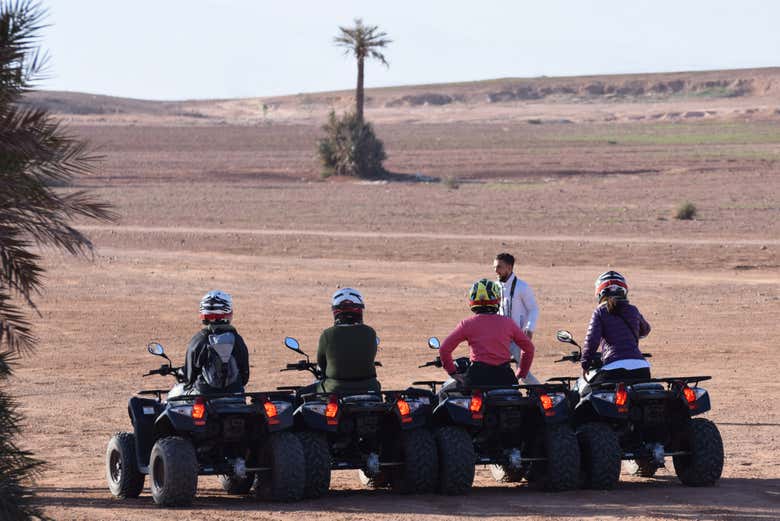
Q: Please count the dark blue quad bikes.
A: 4